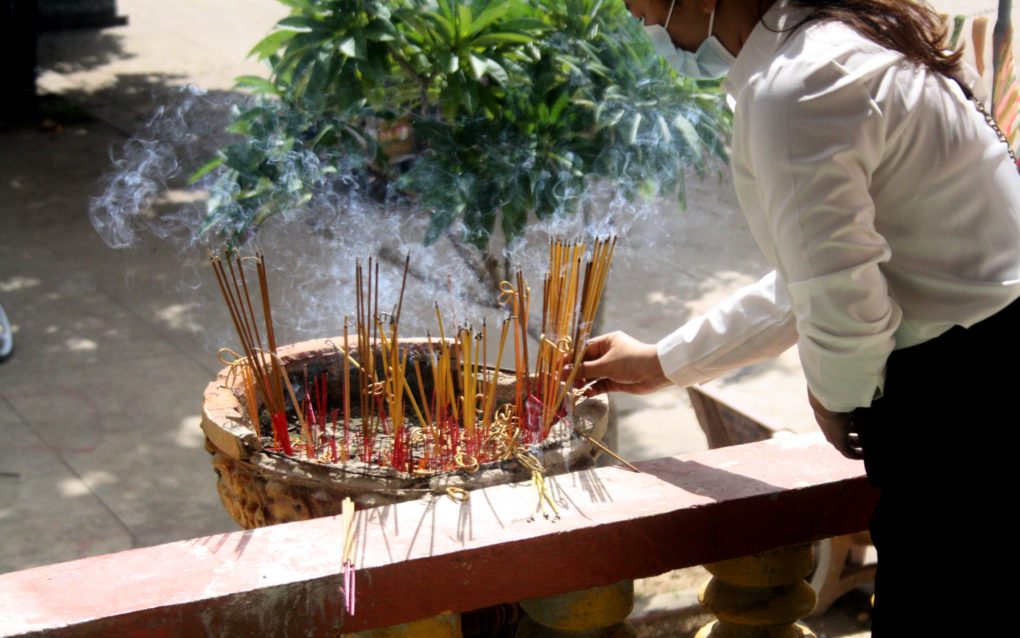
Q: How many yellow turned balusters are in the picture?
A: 3